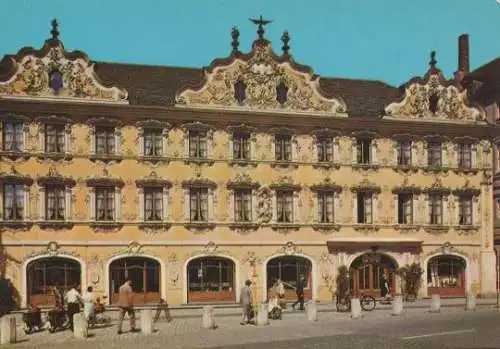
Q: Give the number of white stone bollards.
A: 10